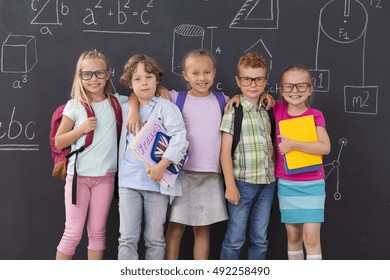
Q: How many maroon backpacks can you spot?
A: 1